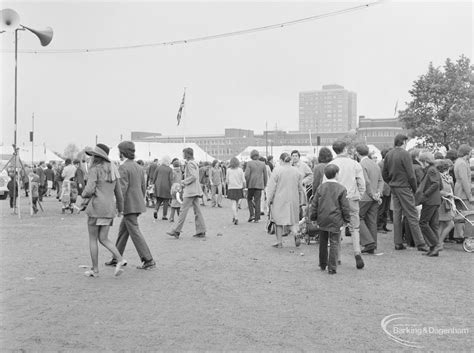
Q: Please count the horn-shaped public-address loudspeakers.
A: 2